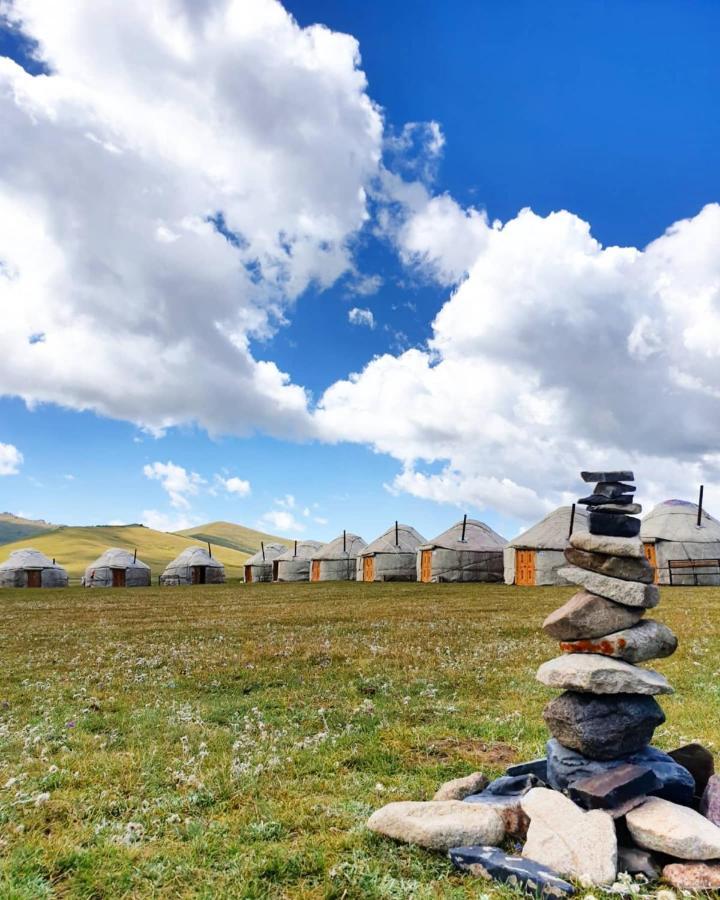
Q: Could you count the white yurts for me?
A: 10